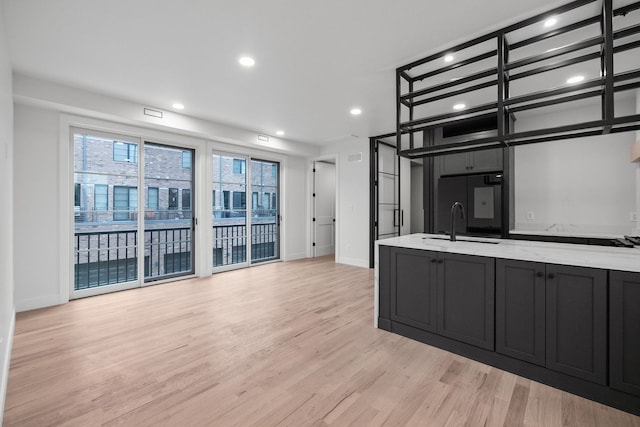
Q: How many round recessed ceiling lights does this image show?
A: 8